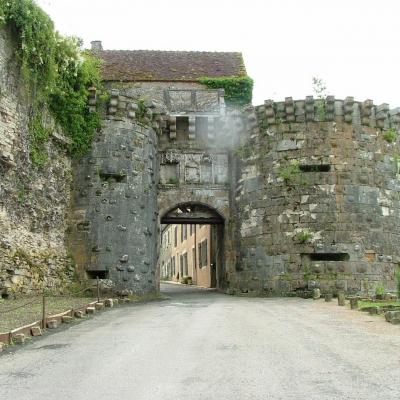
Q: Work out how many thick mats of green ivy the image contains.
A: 2